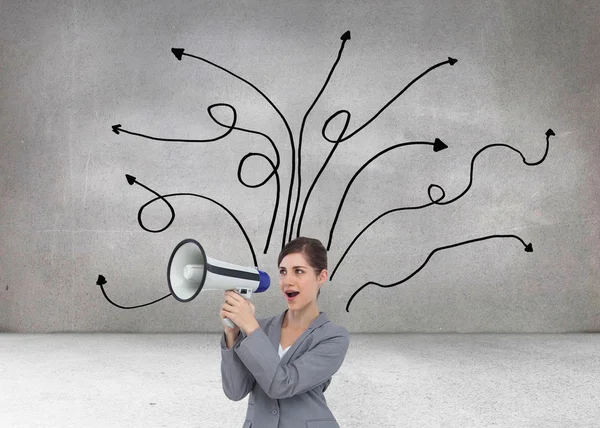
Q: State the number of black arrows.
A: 9